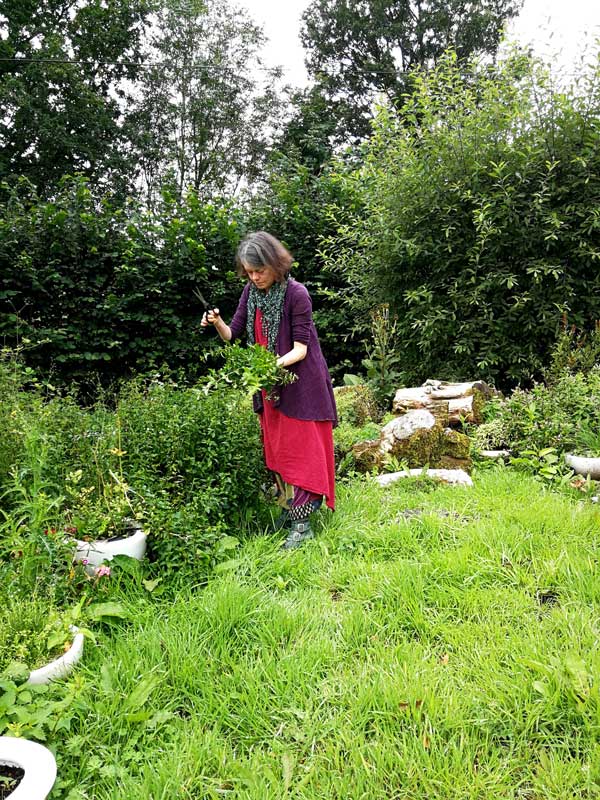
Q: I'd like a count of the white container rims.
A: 5